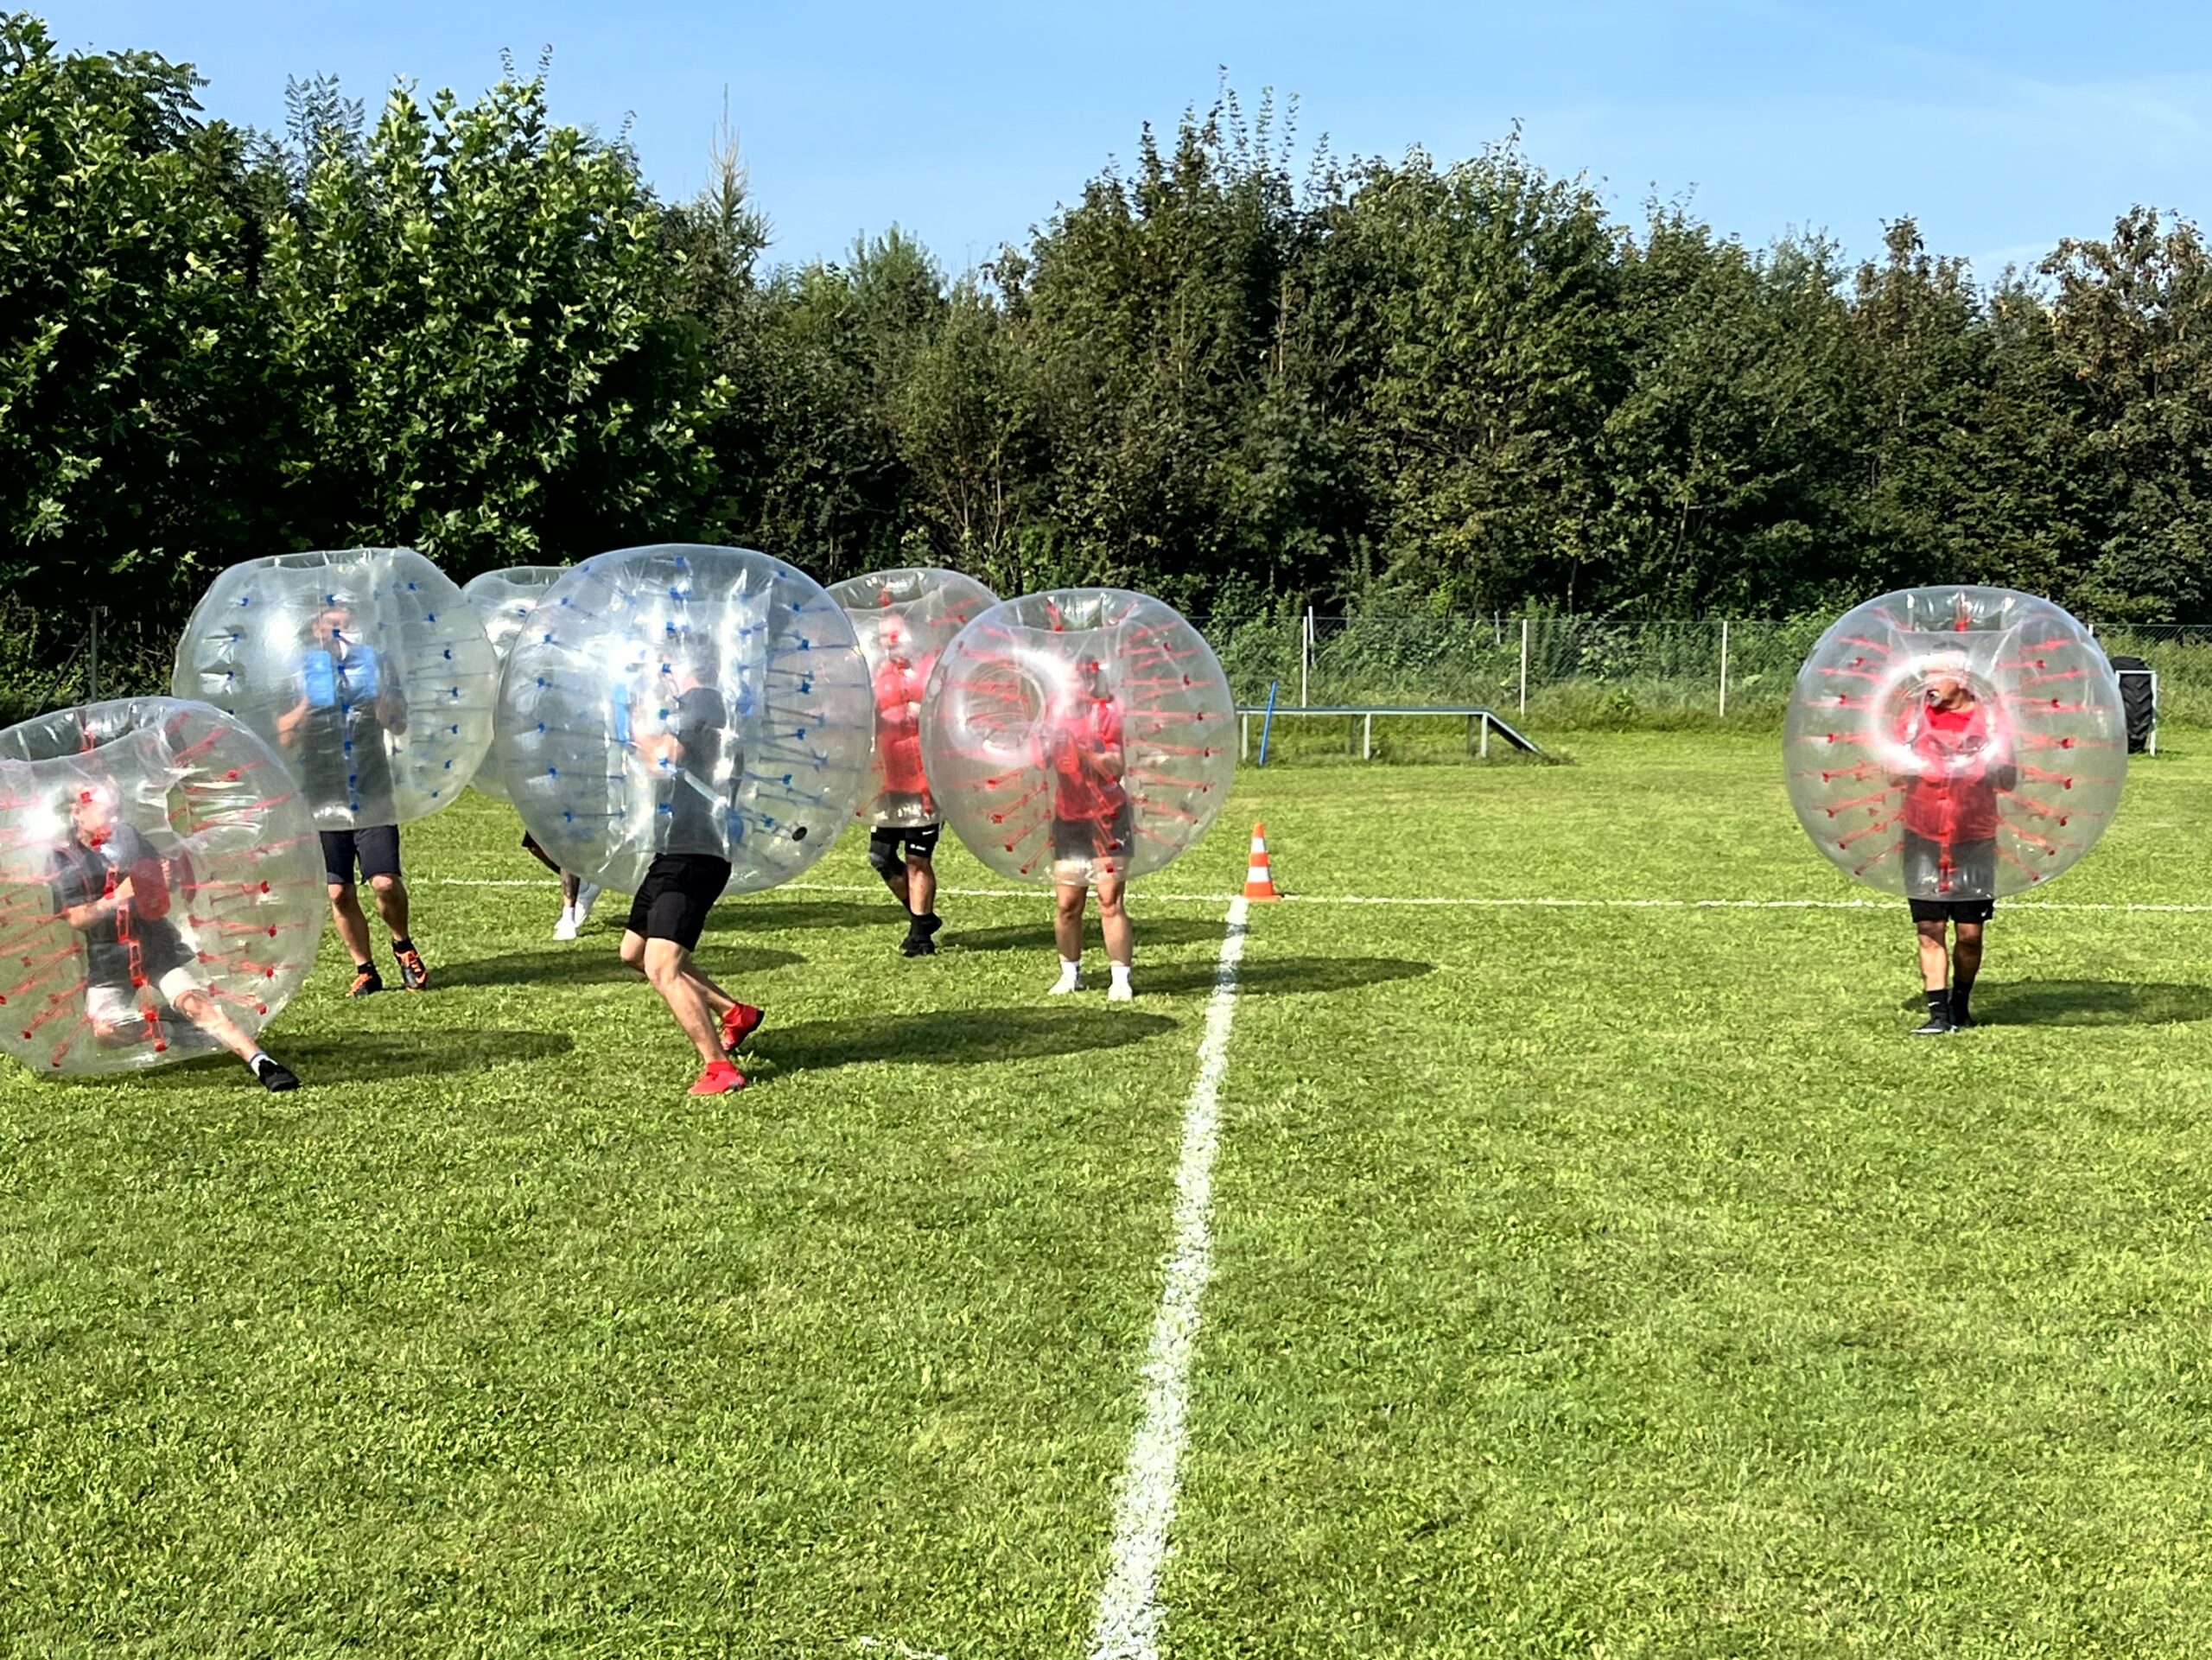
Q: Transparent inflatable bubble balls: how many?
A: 7